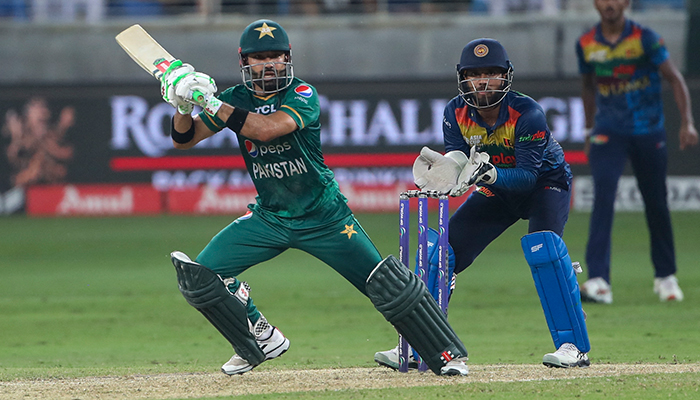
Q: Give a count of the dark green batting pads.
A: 2